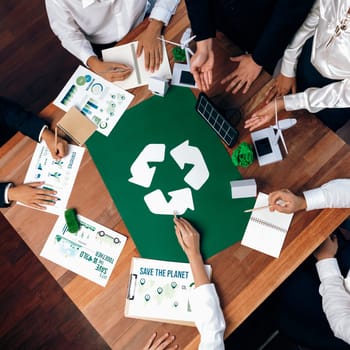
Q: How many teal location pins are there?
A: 5